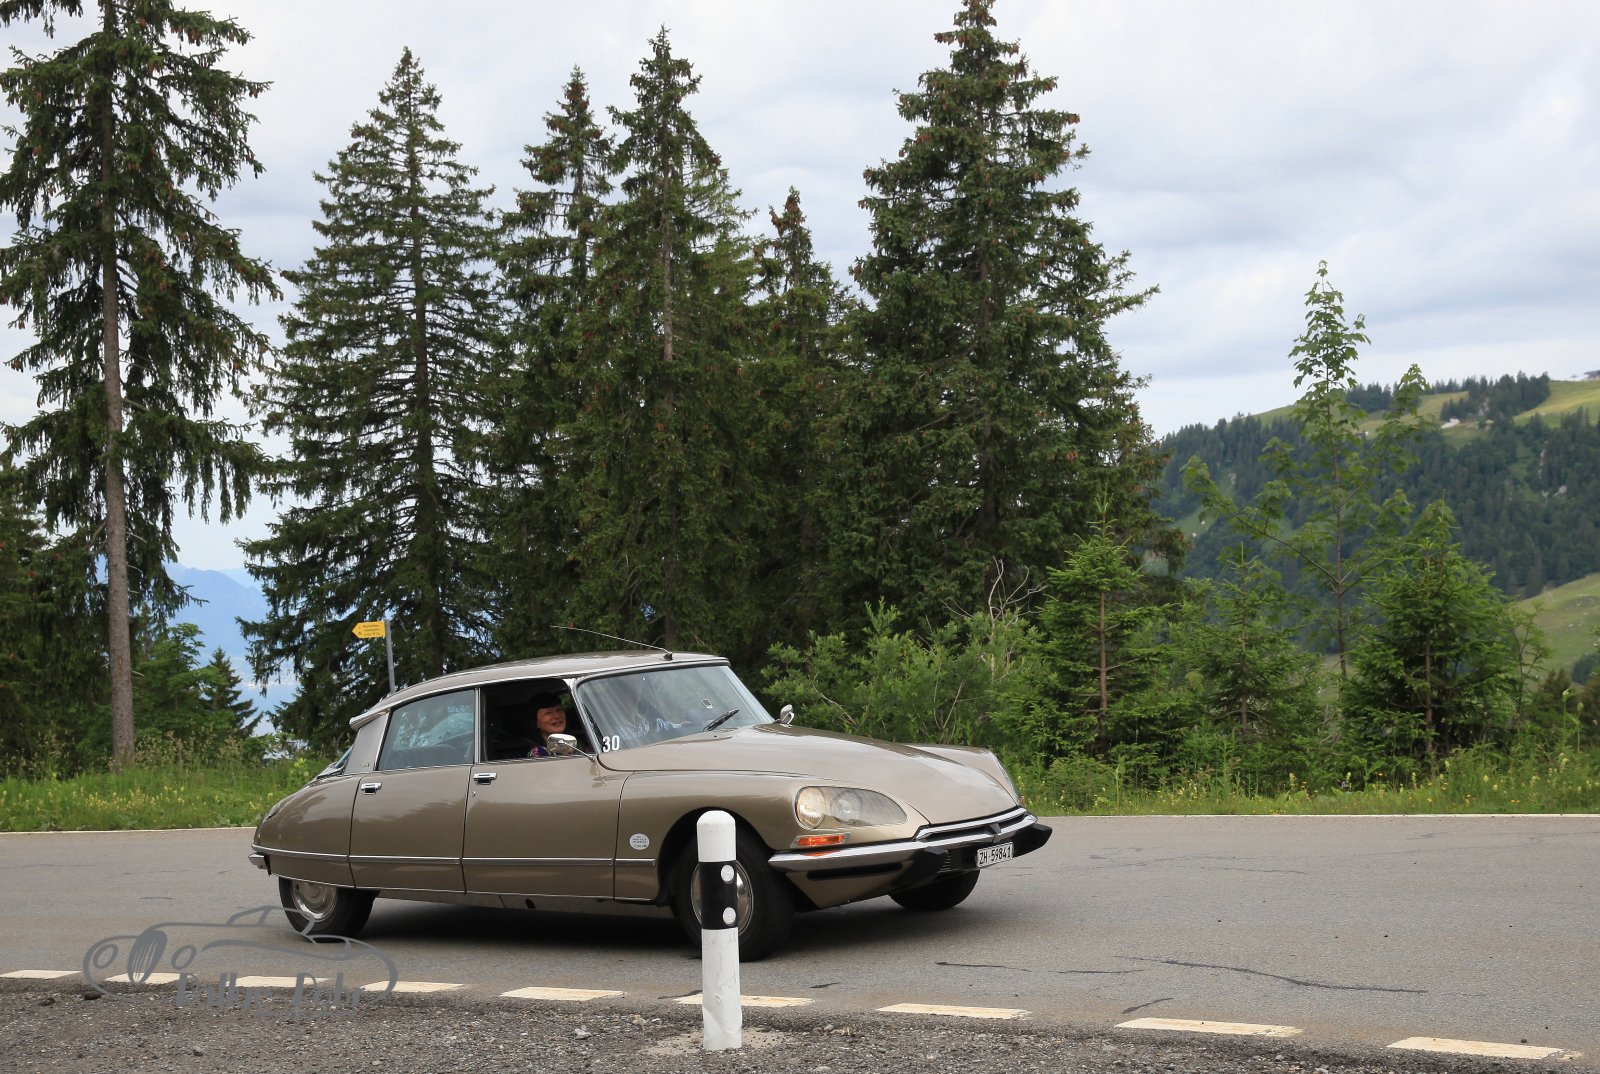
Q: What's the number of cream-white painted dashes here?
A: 9